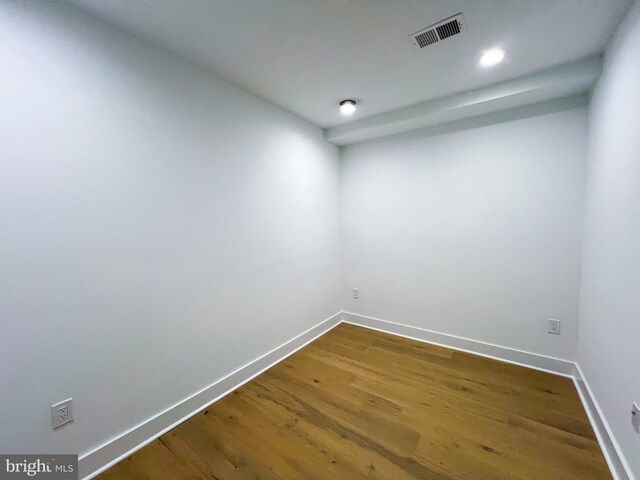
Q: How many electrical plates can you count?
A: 4